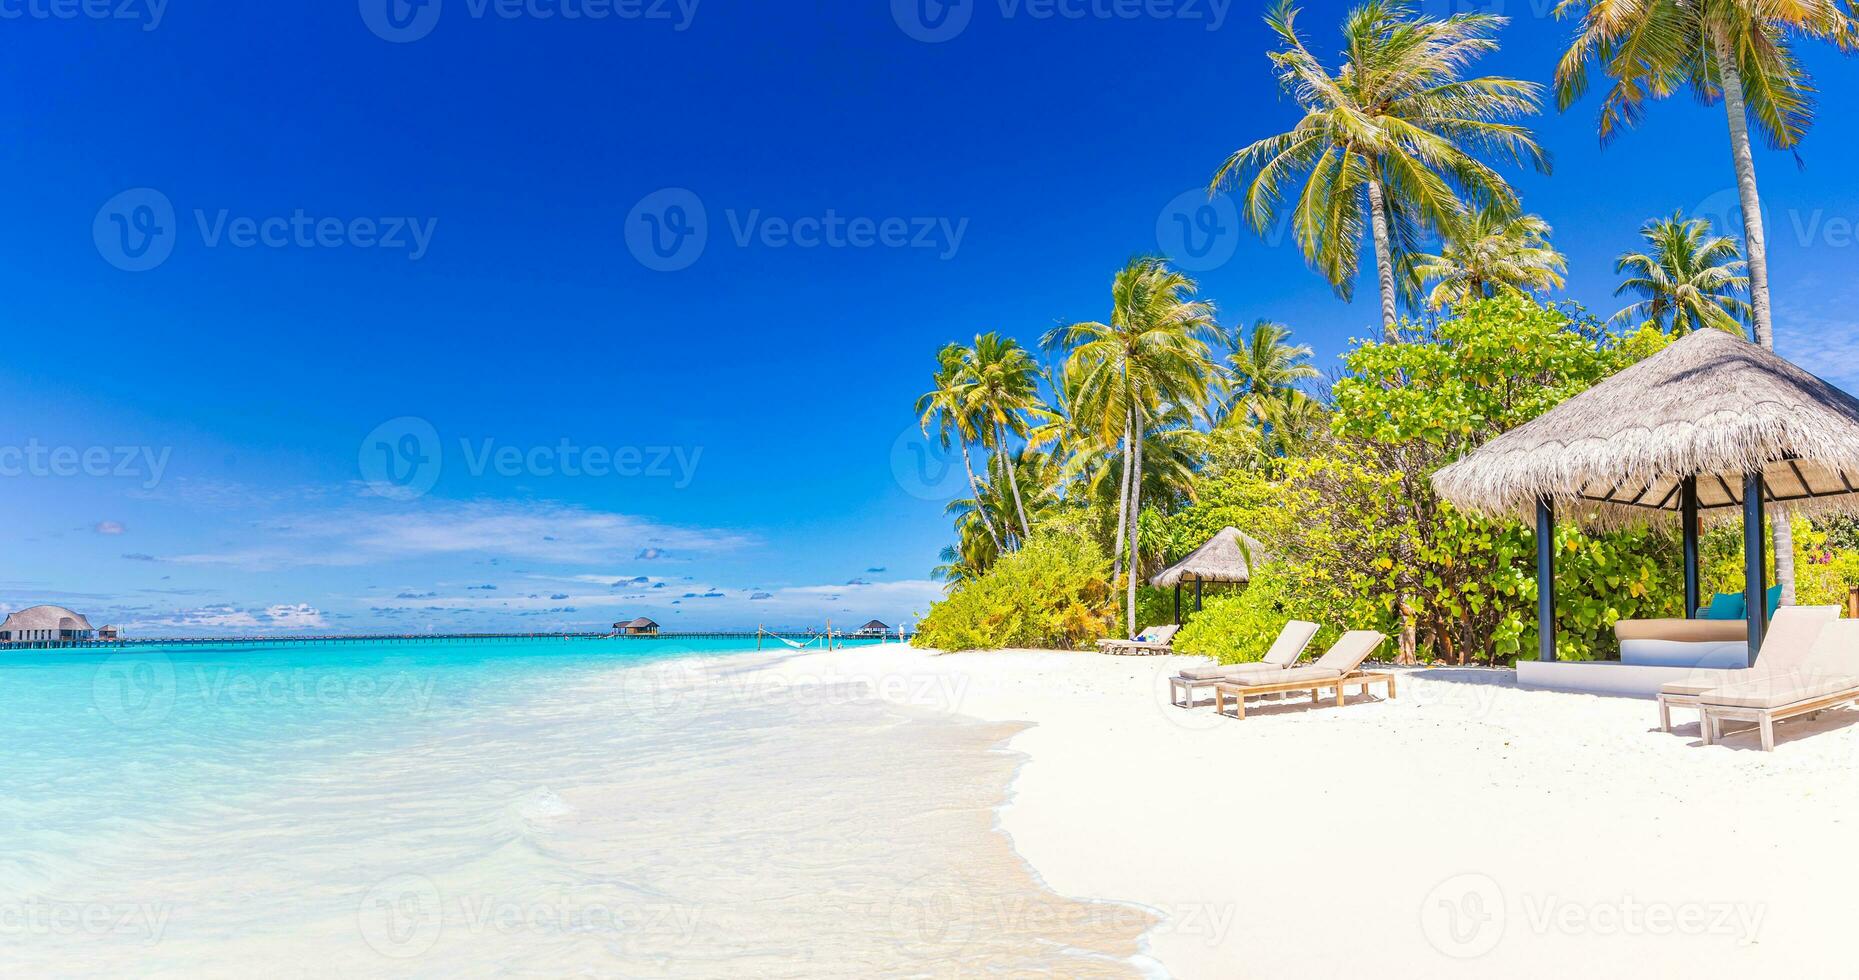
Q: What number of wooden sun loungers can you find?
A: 6